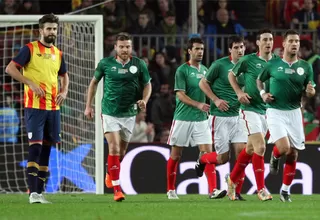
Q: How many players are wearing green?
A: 5